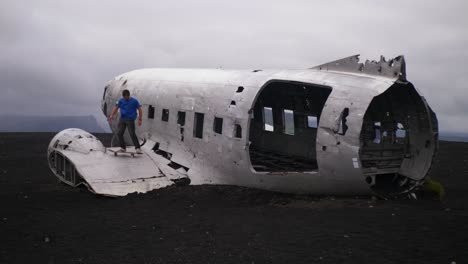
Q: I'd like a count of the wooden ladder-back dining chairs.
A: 0